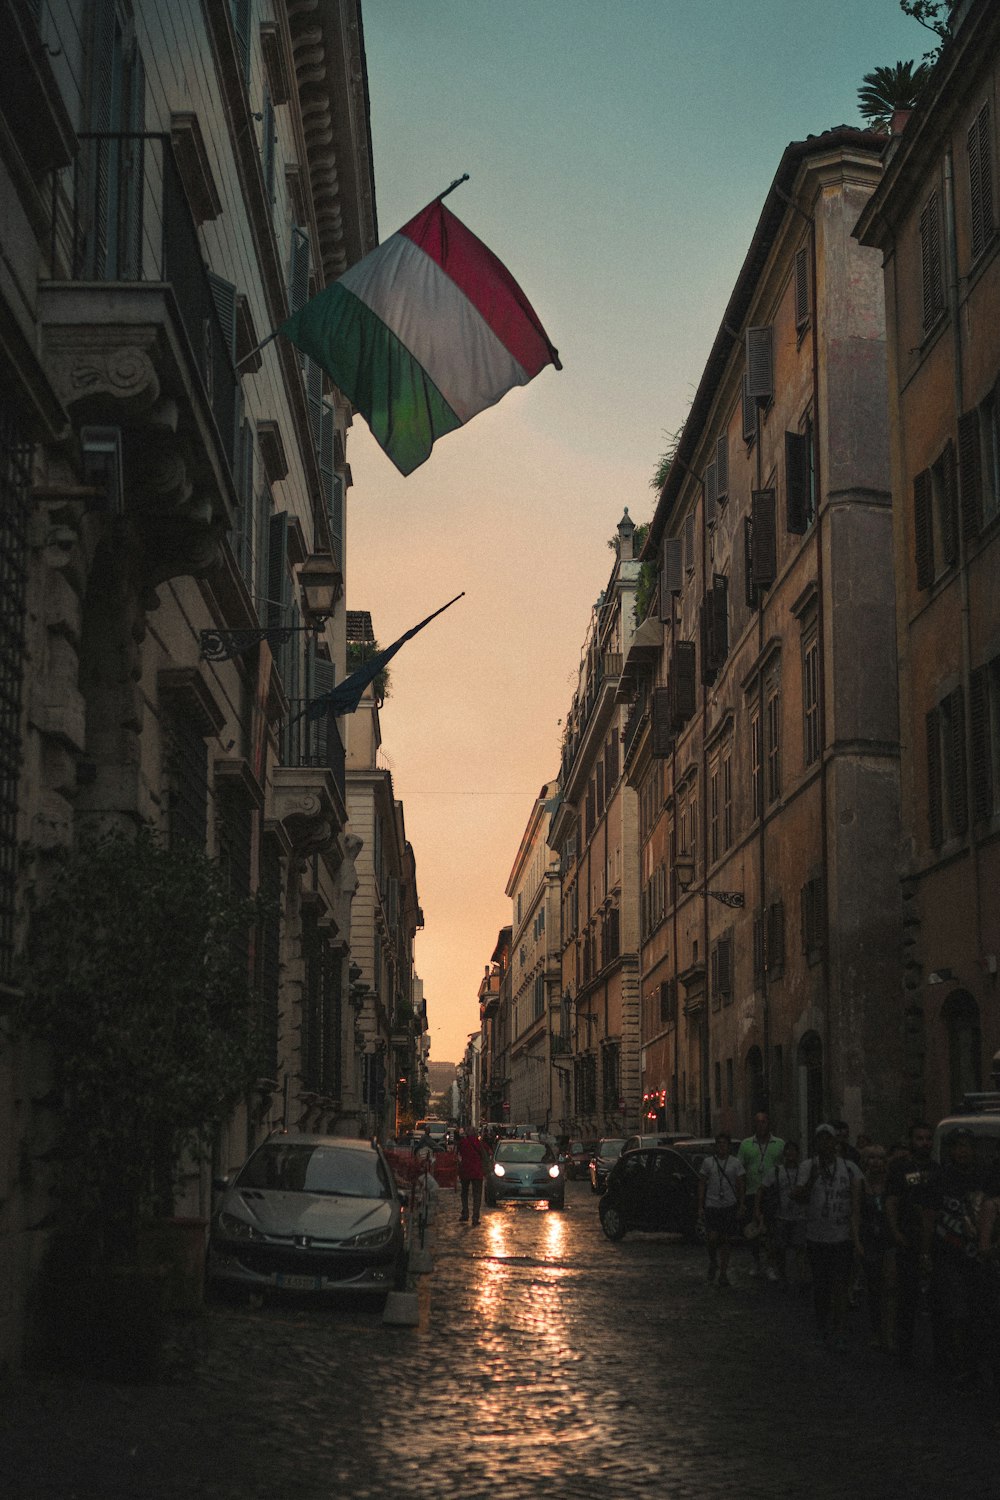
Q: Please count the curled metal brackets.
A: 2